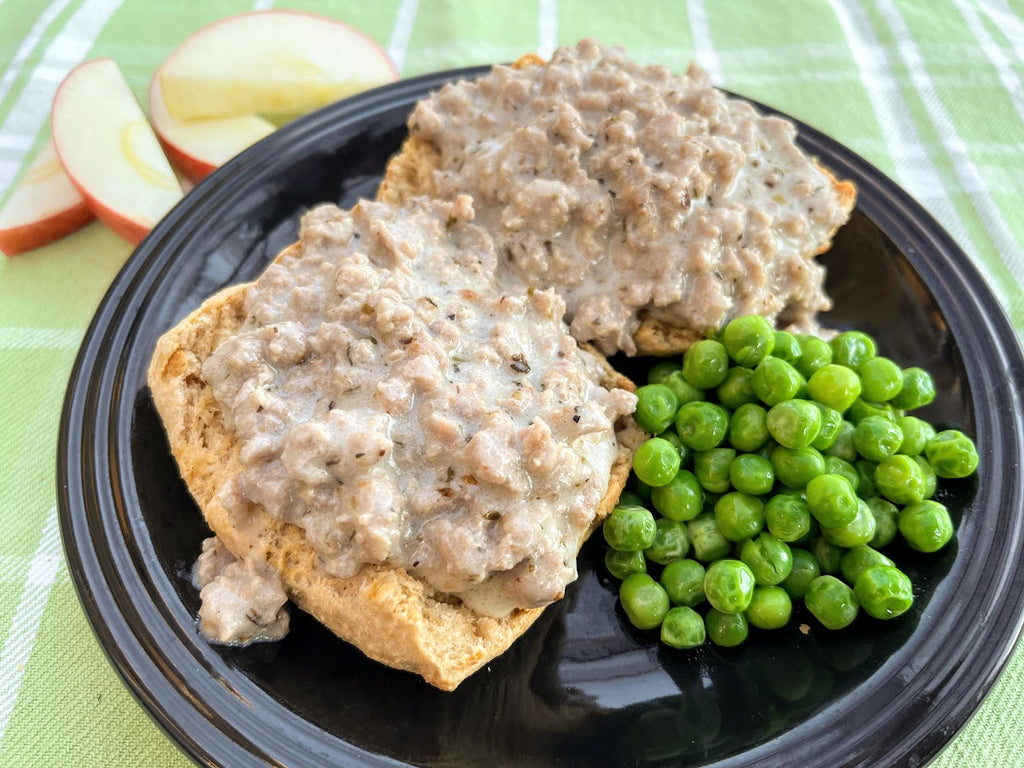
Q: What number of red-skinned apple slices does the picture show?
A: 4